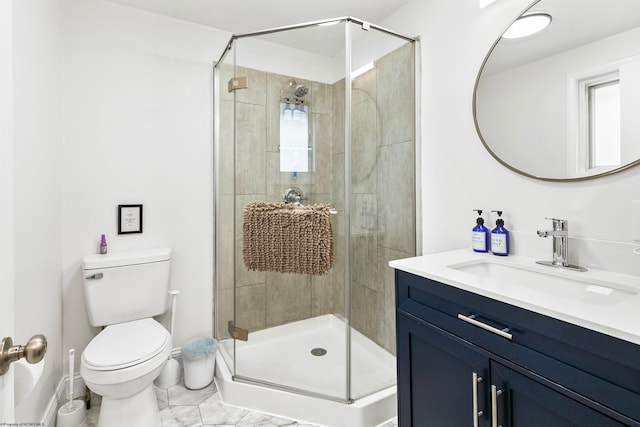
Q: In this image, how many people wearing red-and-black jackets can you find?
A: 0